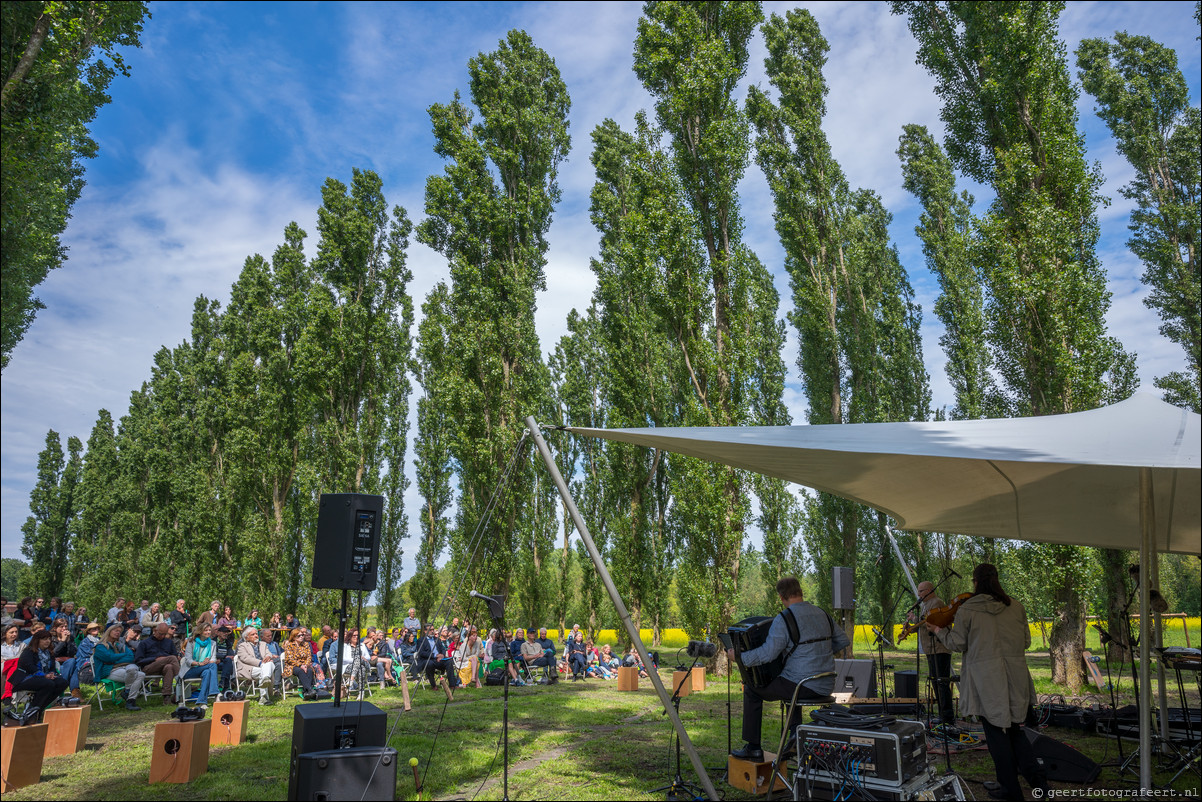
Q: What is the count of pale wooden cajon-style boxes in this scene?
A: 8